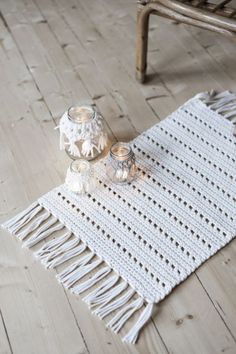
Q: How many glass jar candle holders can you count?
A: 3